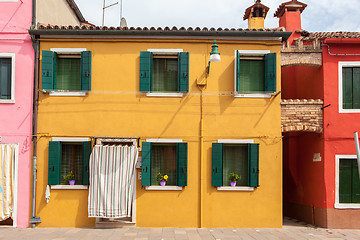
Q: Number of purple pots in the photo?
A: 3